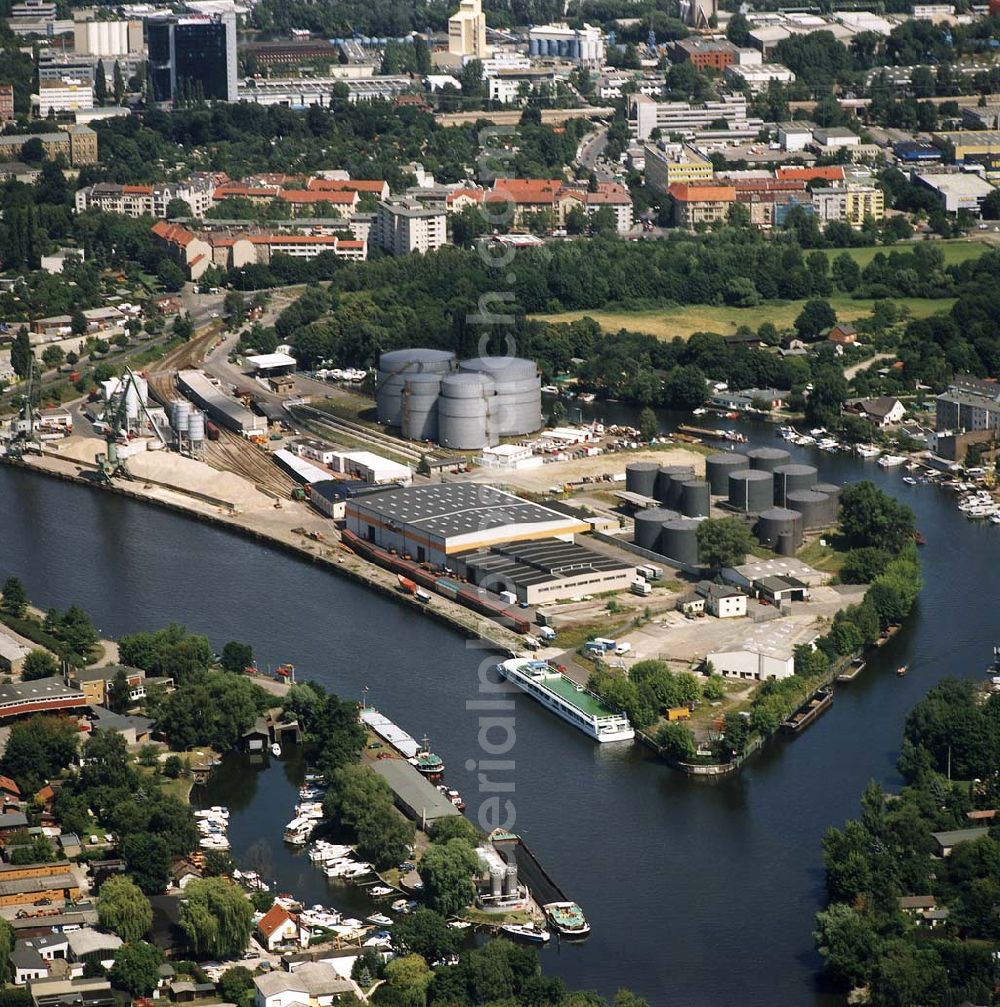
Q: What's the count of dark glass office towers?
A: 1